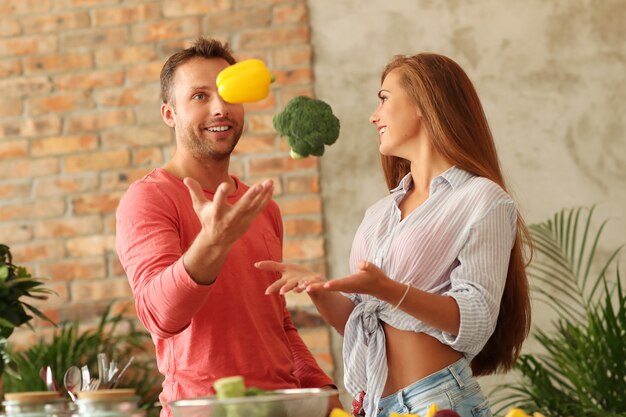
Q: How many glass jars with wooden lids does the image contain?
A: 2